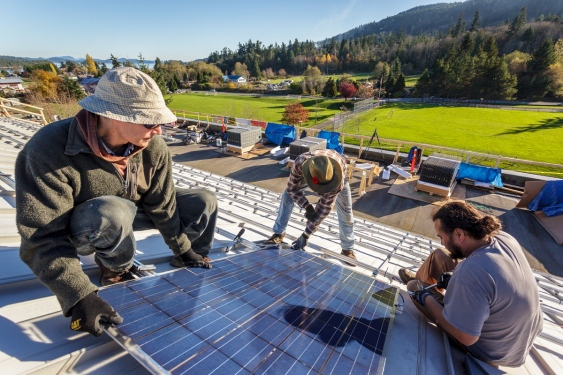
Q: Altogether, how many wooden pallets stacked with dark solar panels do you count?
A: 3